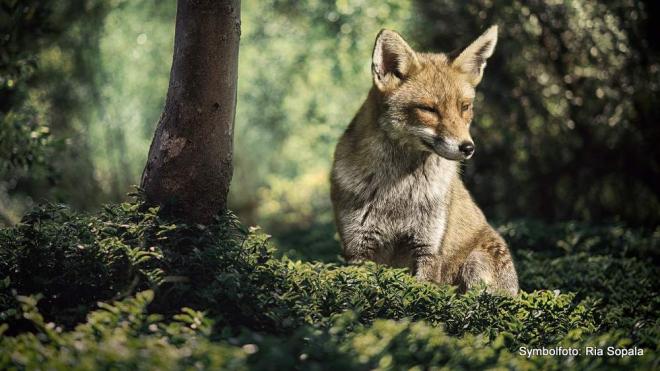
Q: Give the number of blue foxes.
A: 0